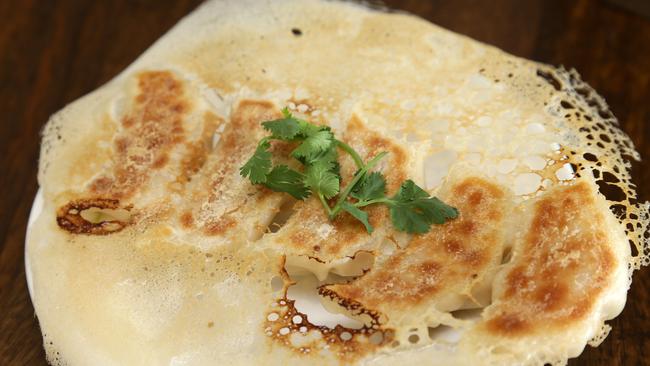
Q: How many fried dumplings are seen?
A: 5